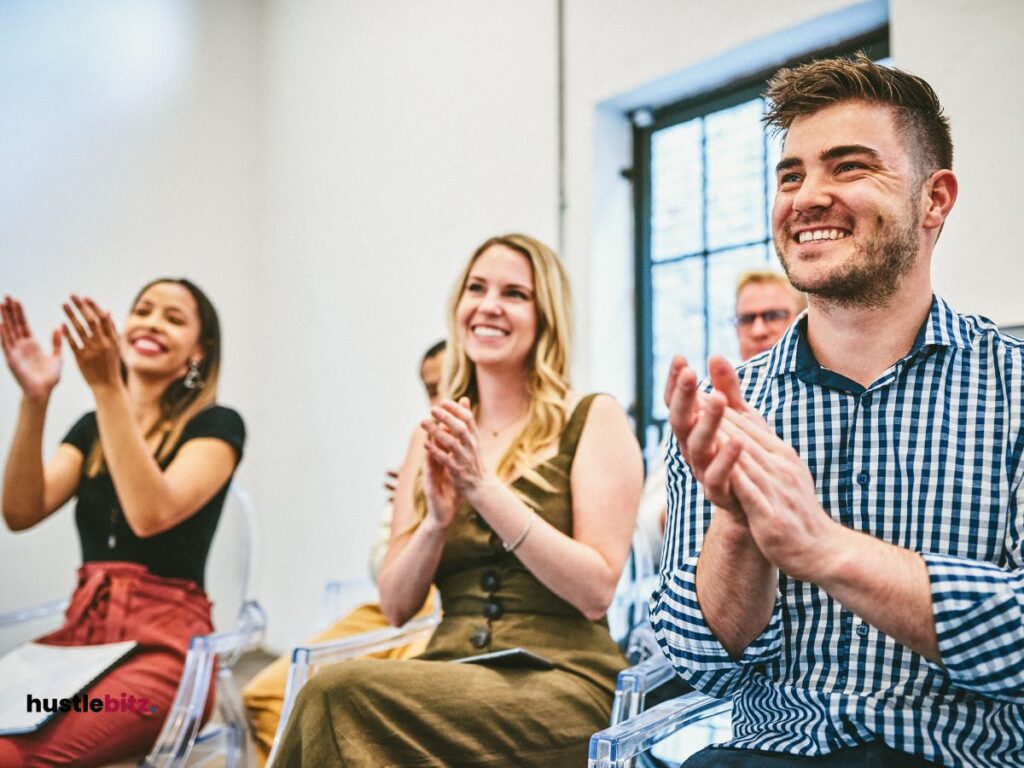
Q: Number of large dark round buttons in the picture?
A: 3